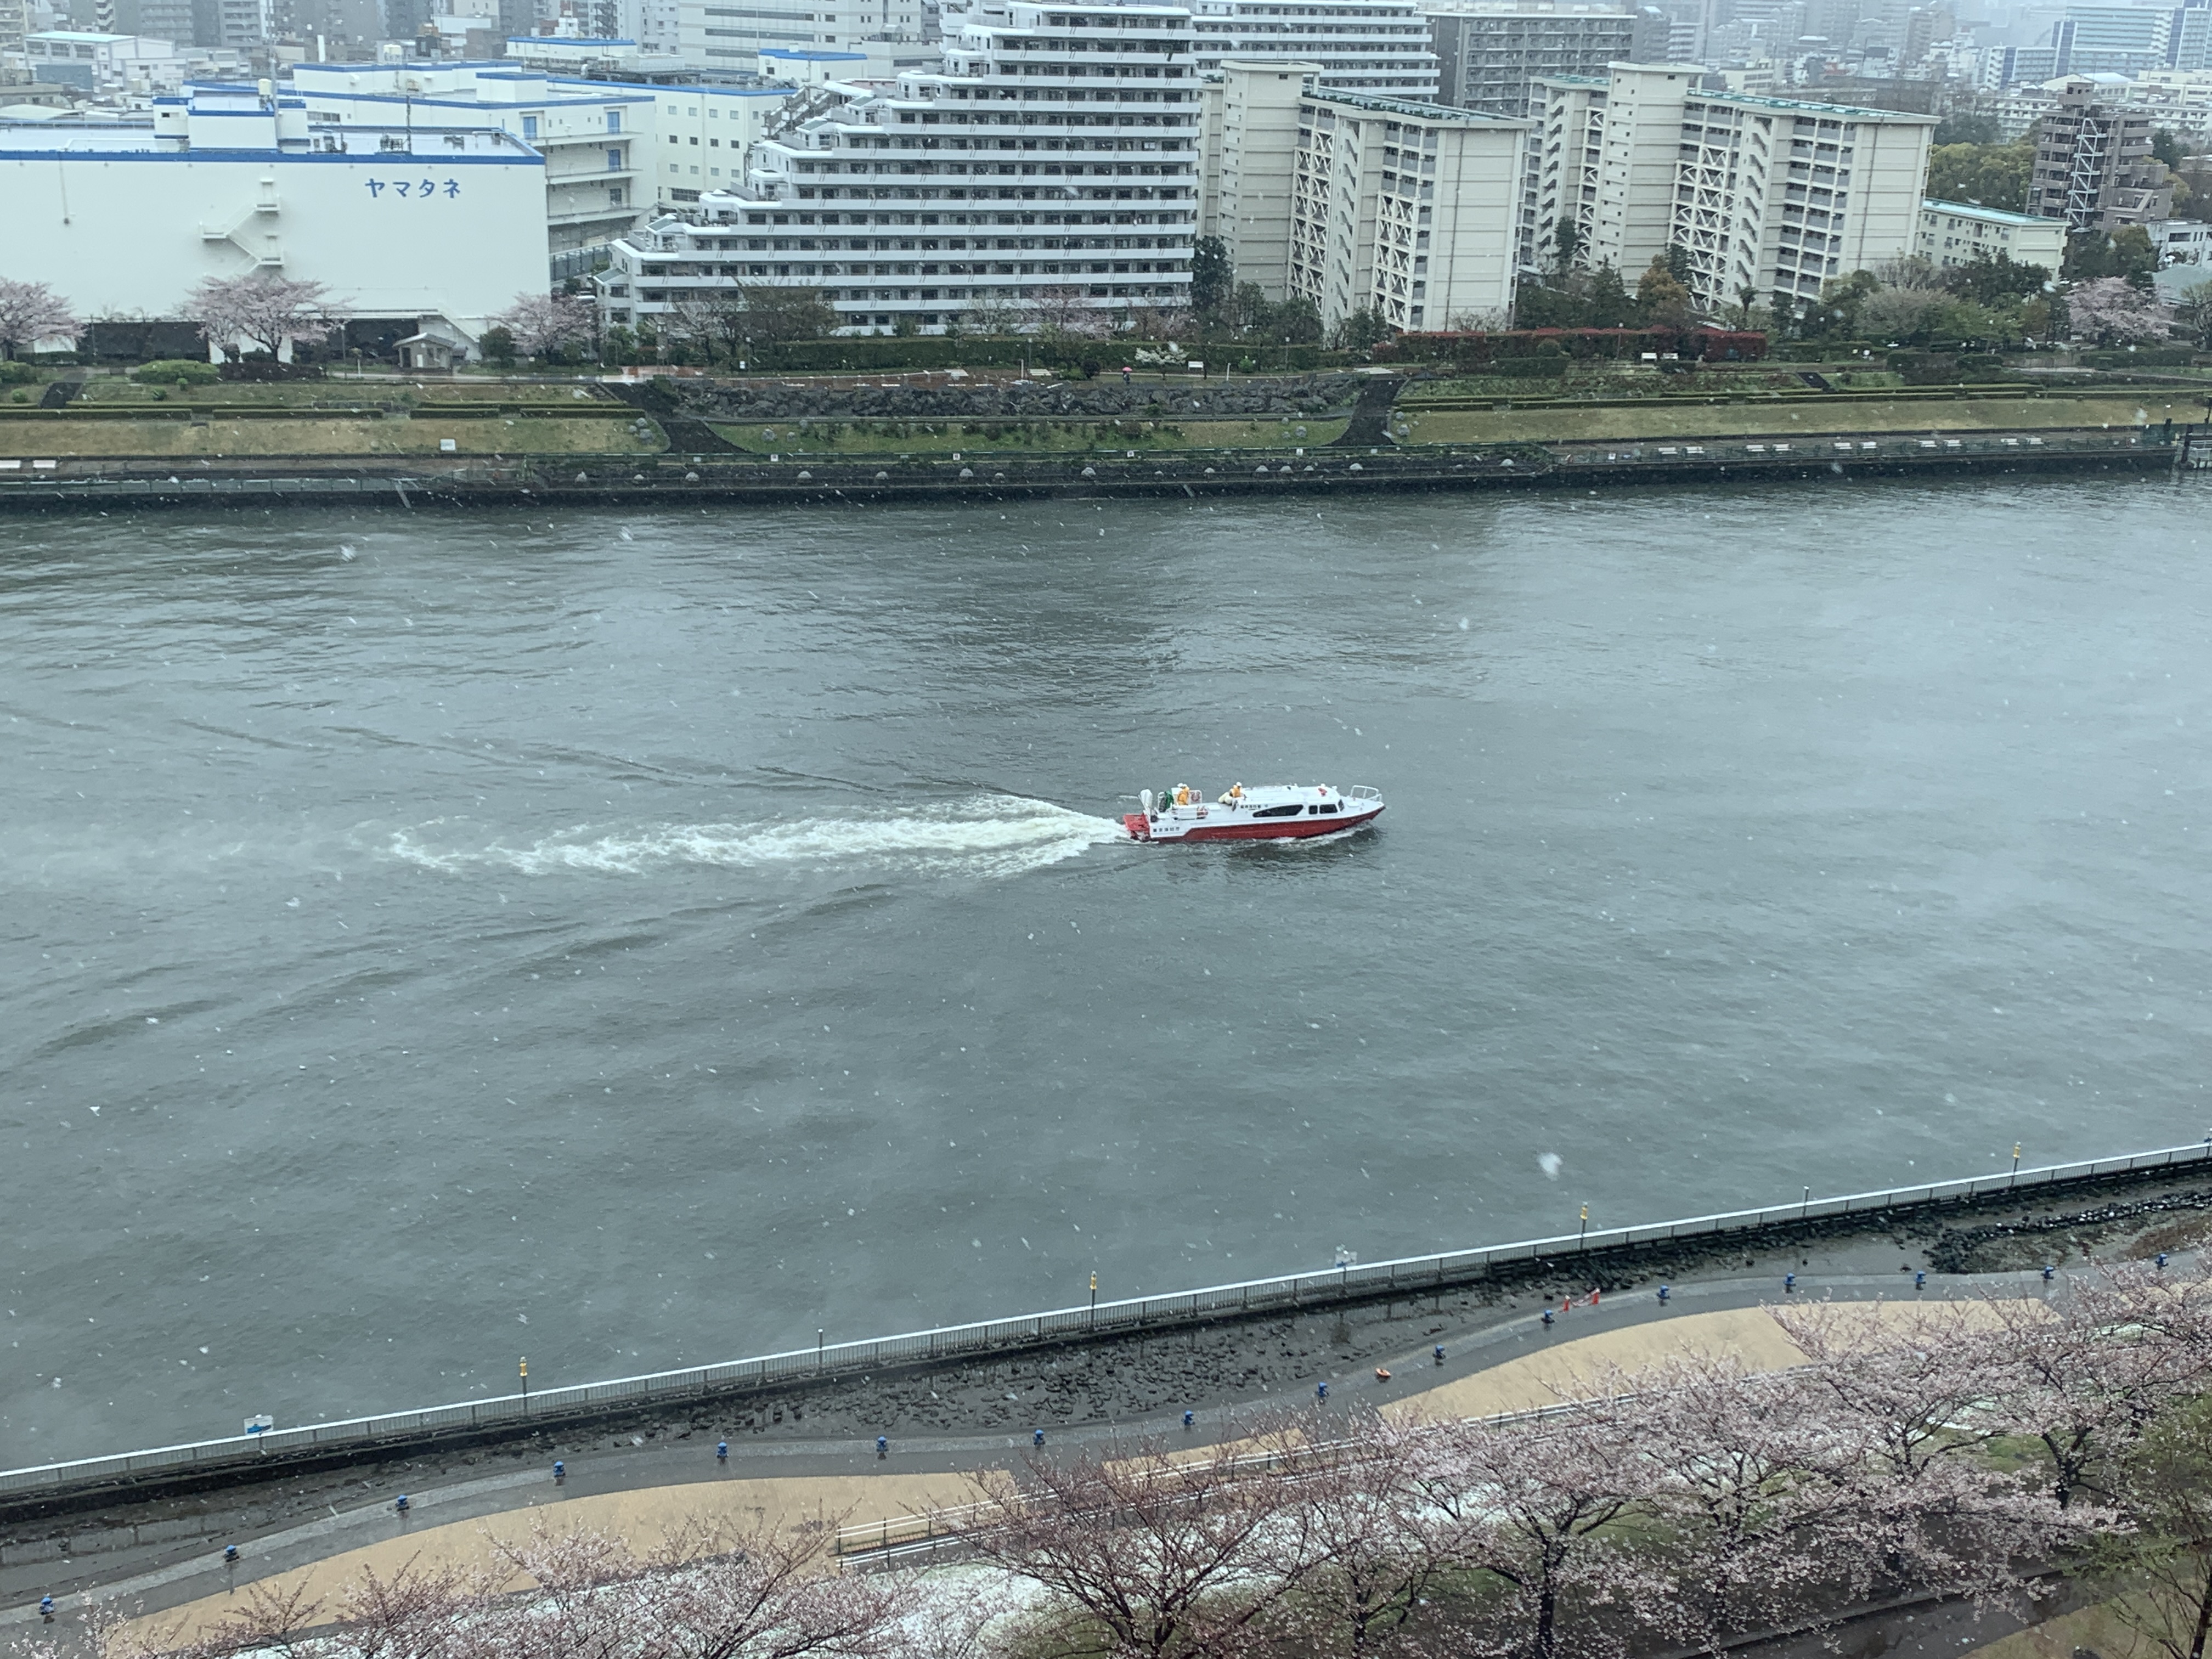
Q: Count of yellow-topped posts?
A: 4